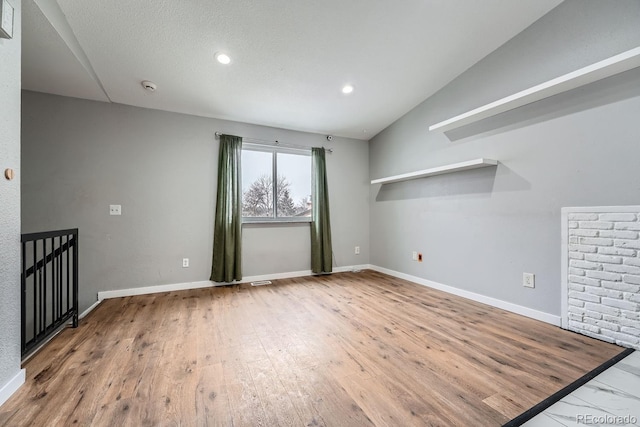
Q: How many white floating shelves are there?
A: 2